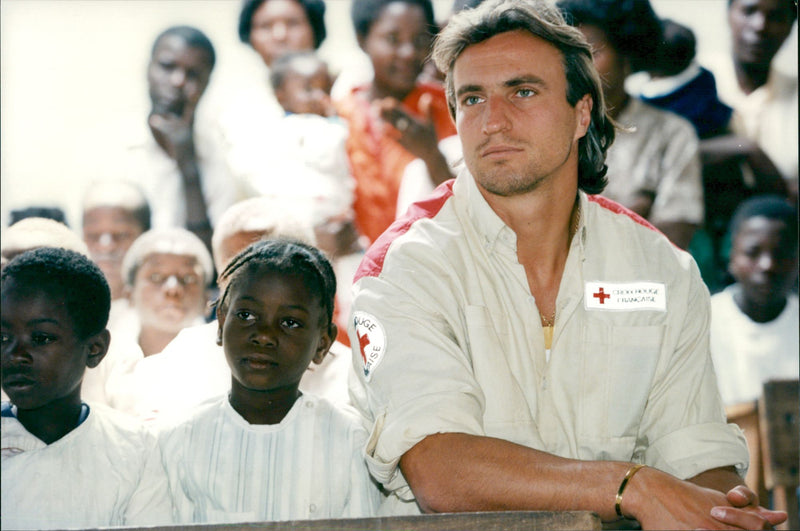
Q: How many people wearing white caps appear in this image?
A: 4